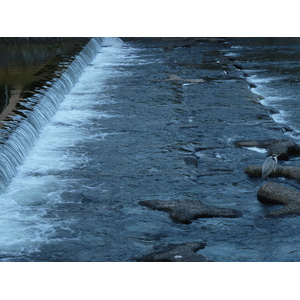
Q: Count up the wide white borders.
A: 2